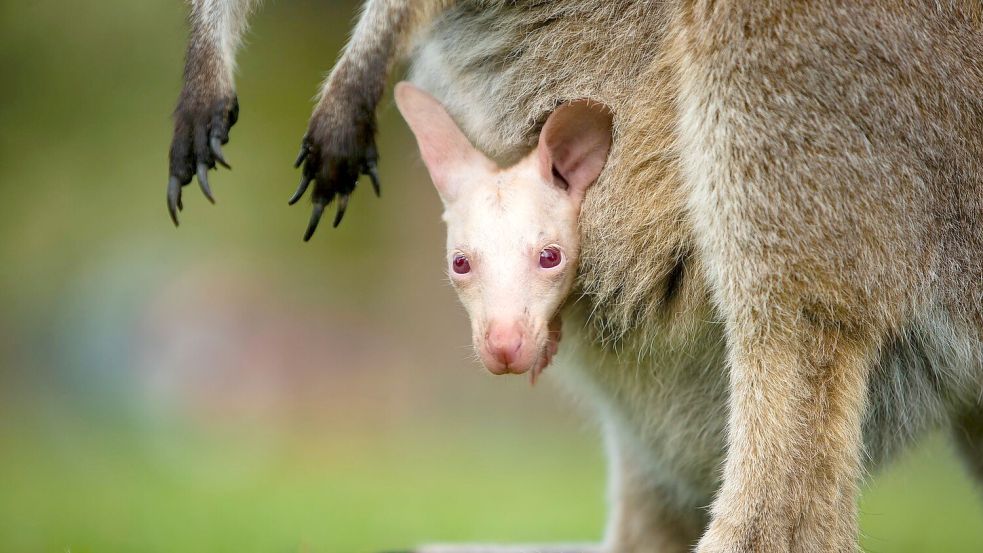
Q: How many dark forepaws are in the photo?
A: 2